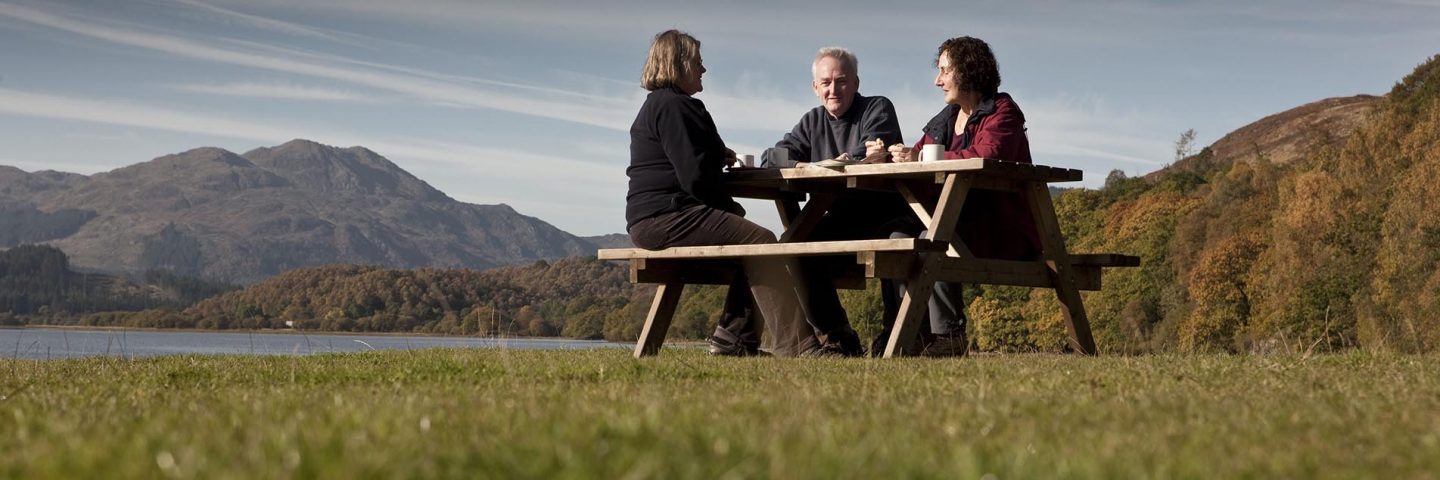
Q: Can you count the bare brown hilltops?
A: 1